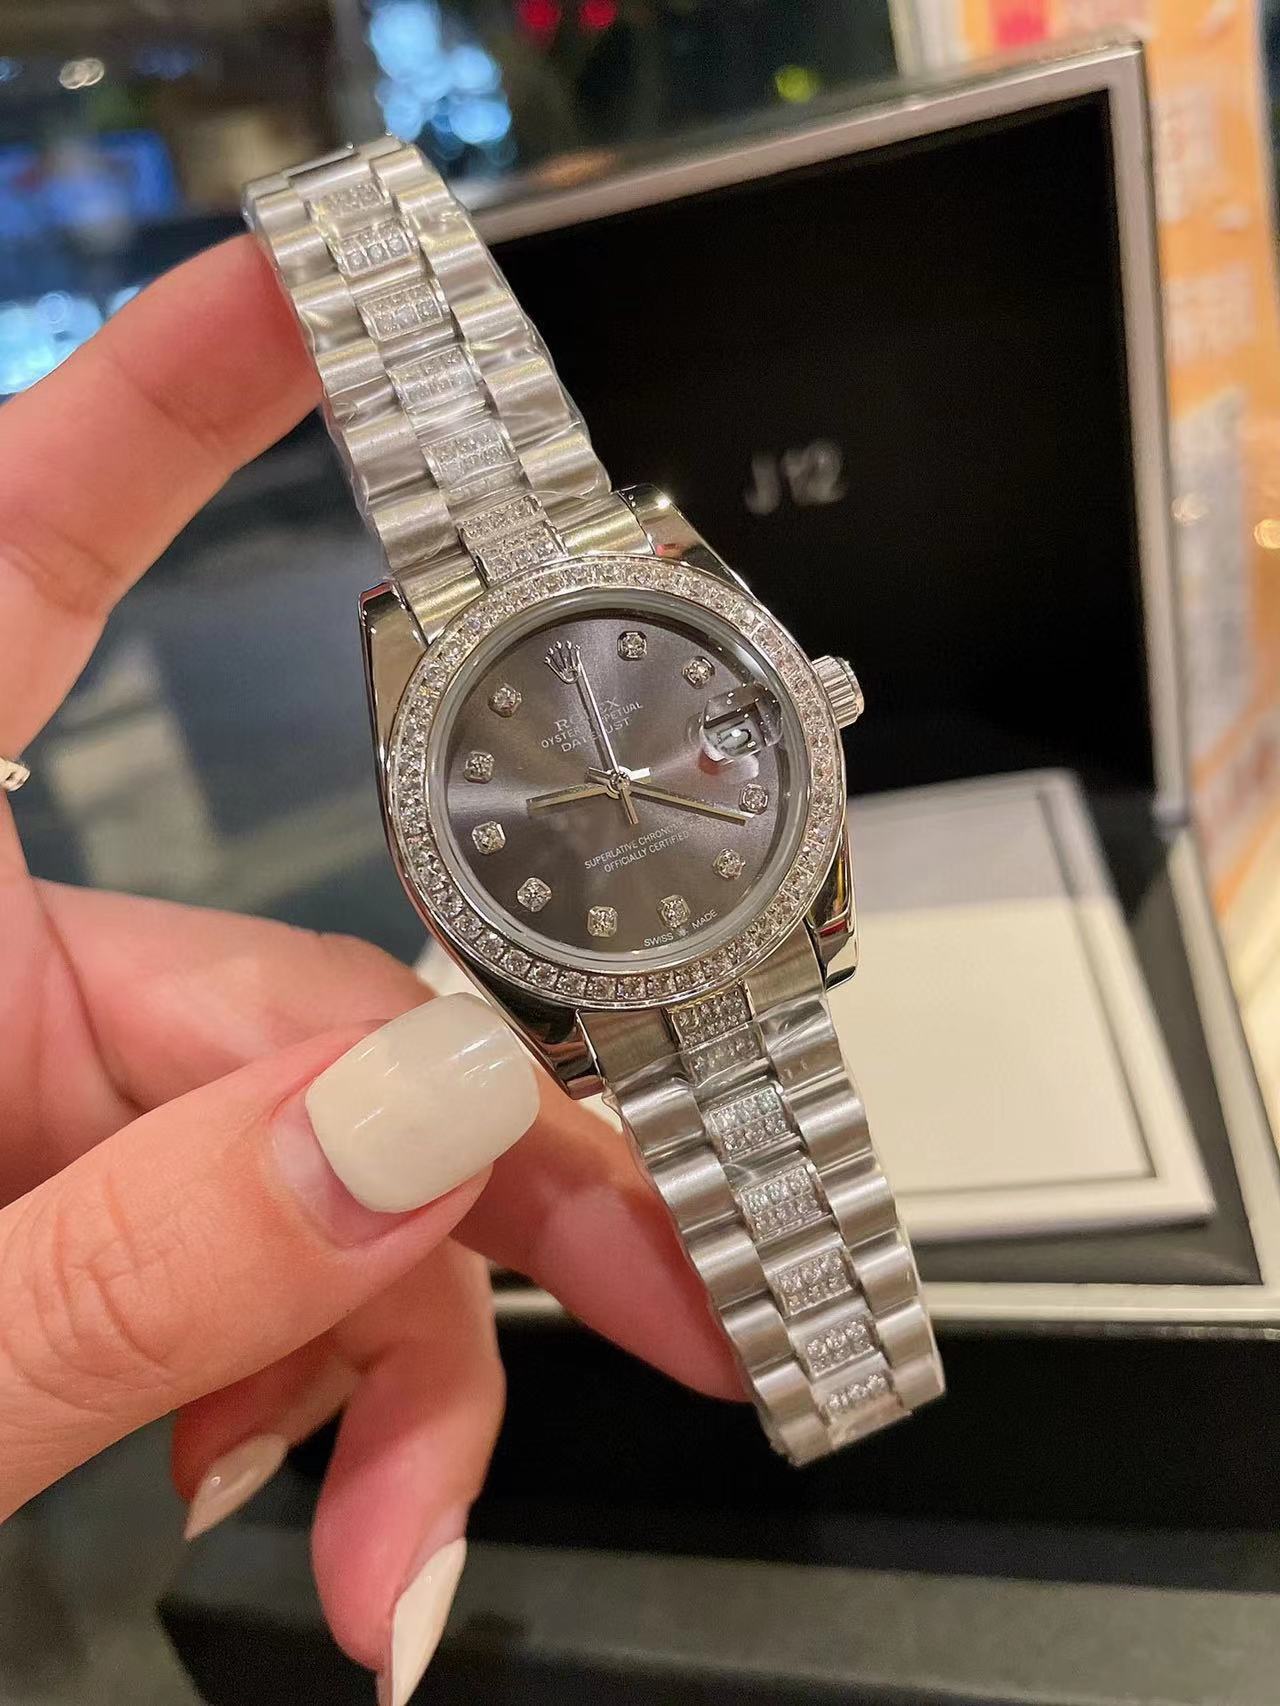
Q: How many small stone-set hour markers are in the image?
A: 10